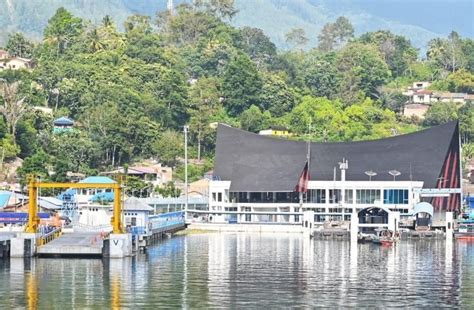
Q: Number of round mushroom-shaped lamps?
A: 2